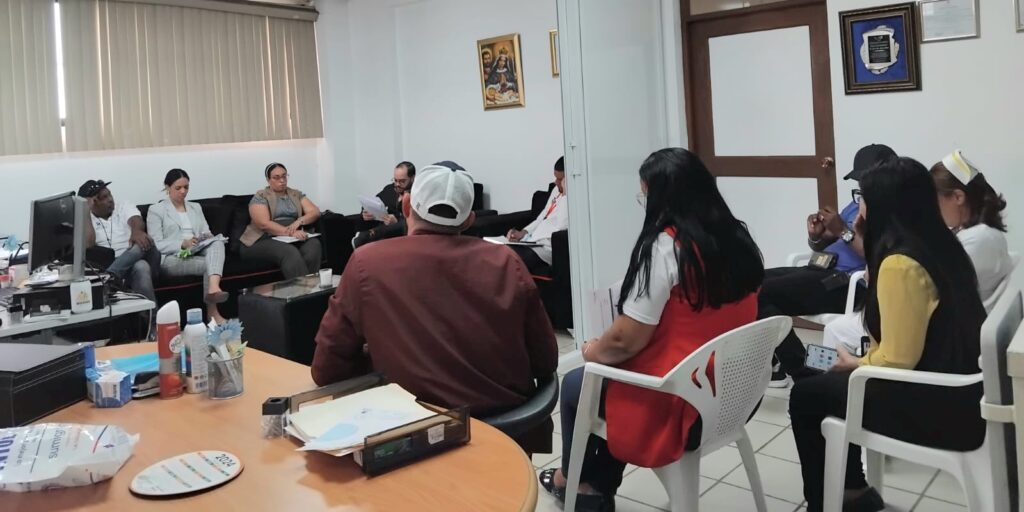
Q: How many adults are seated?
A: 10